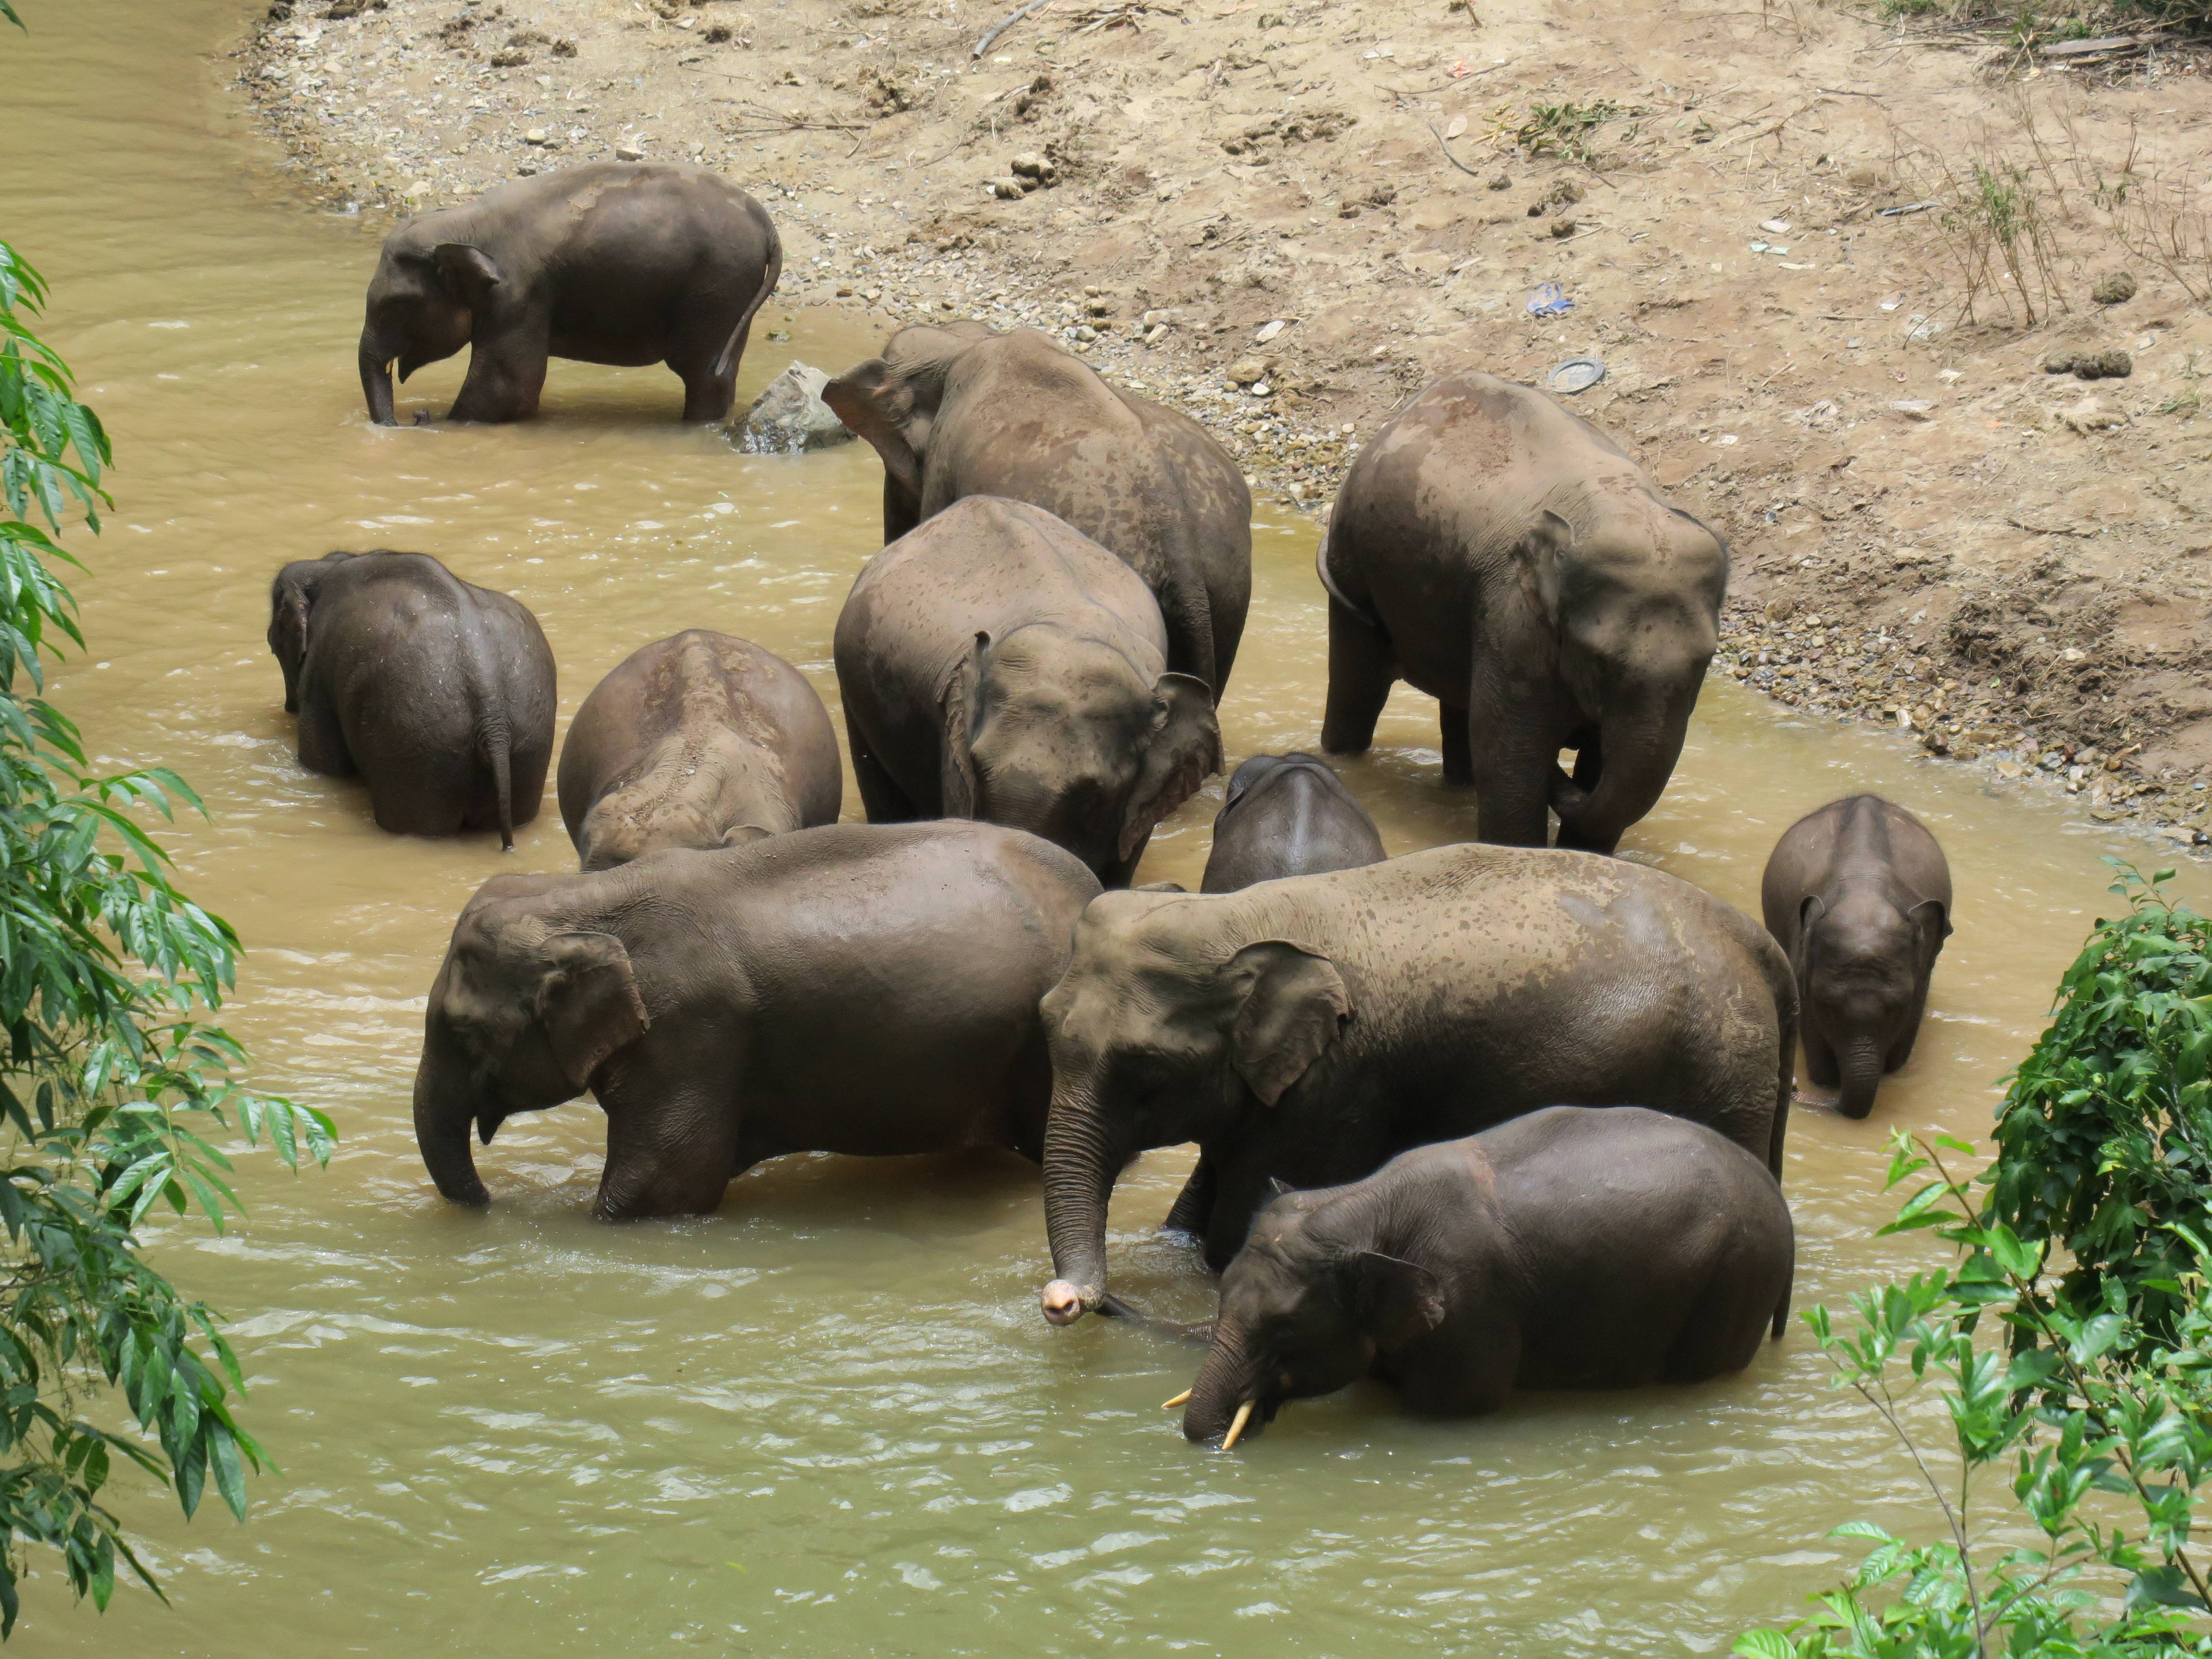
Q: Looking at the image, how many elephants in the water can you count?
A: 11